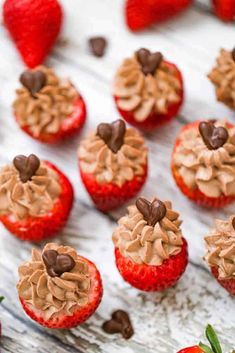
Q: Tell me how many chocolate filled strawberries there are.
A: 9